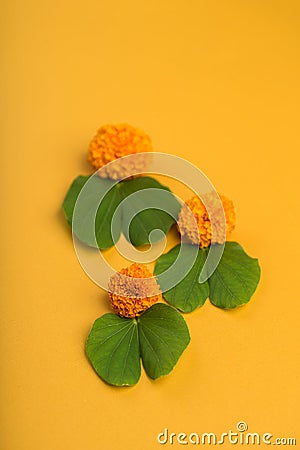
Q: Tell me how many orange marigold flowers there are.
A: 3